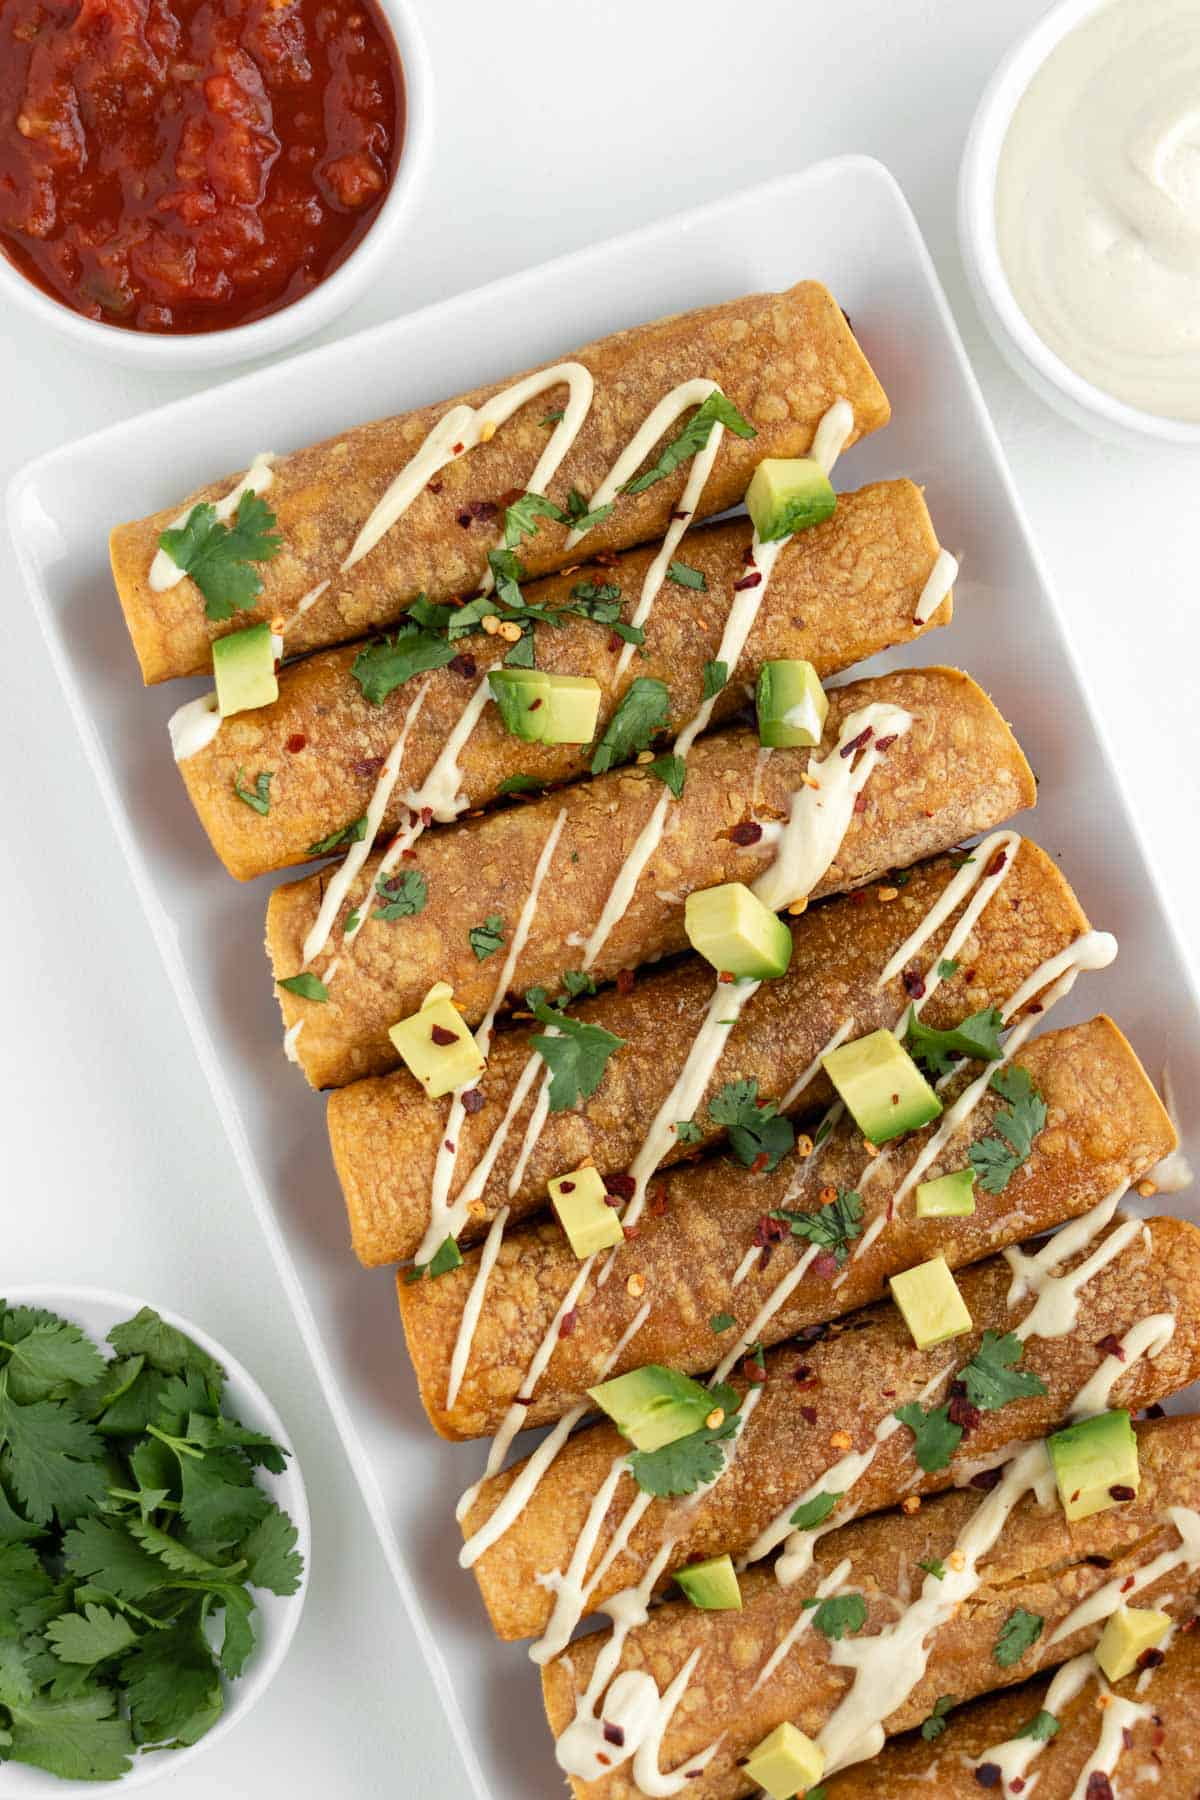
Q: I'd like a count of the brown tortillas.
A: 8